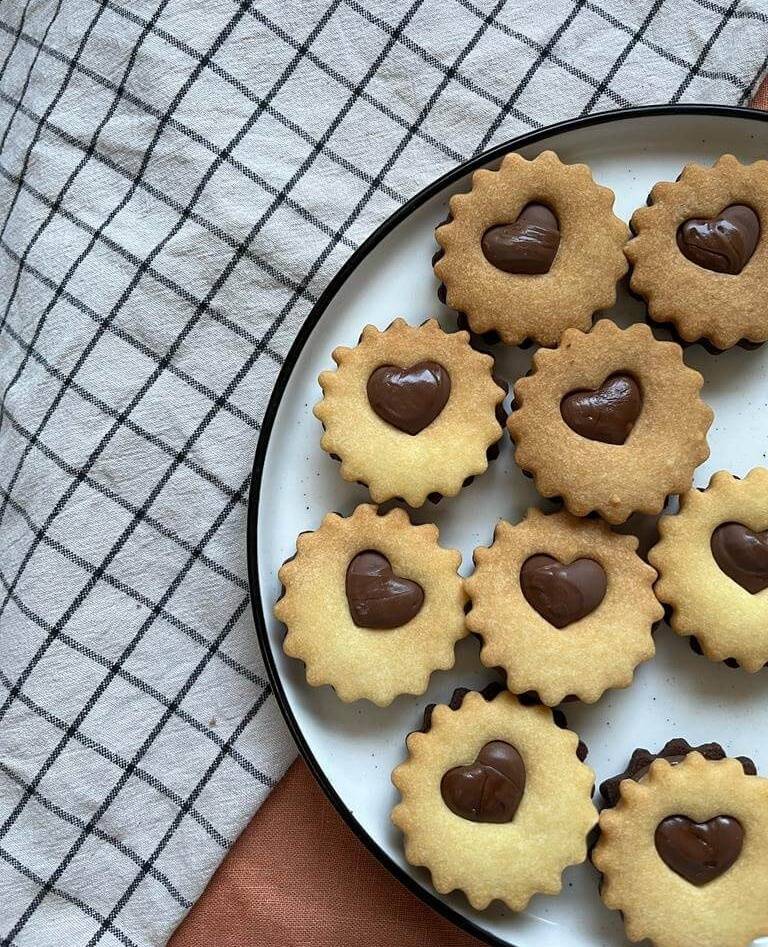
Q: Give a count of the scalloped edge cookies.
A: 9